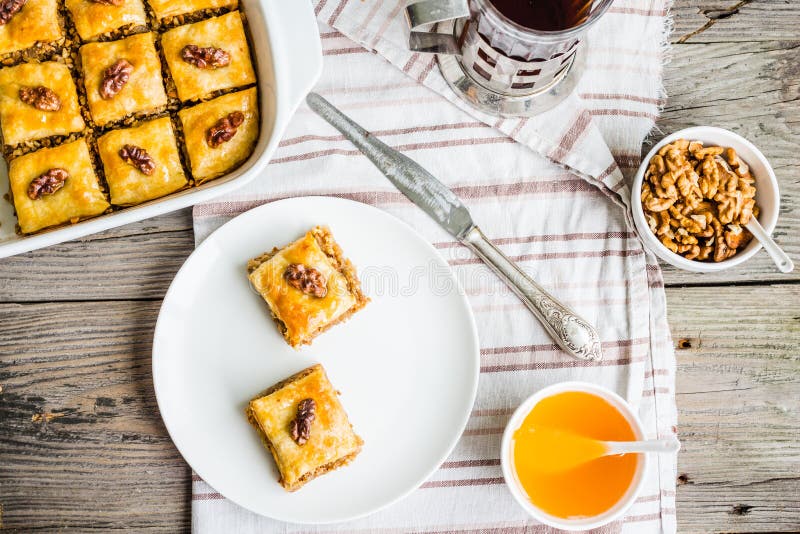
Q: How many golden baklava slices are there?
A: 11